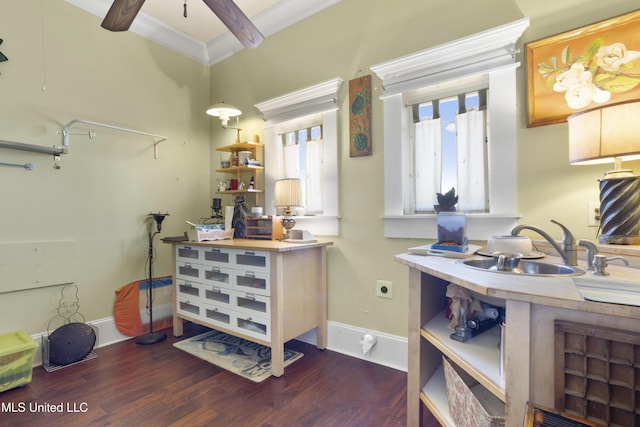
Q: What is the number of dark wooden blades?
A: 2